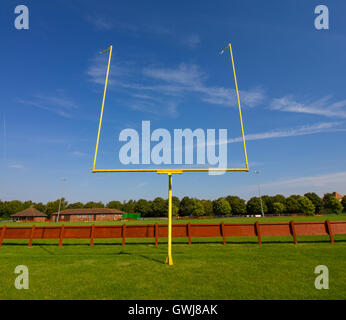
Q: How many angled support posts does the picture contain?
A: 11